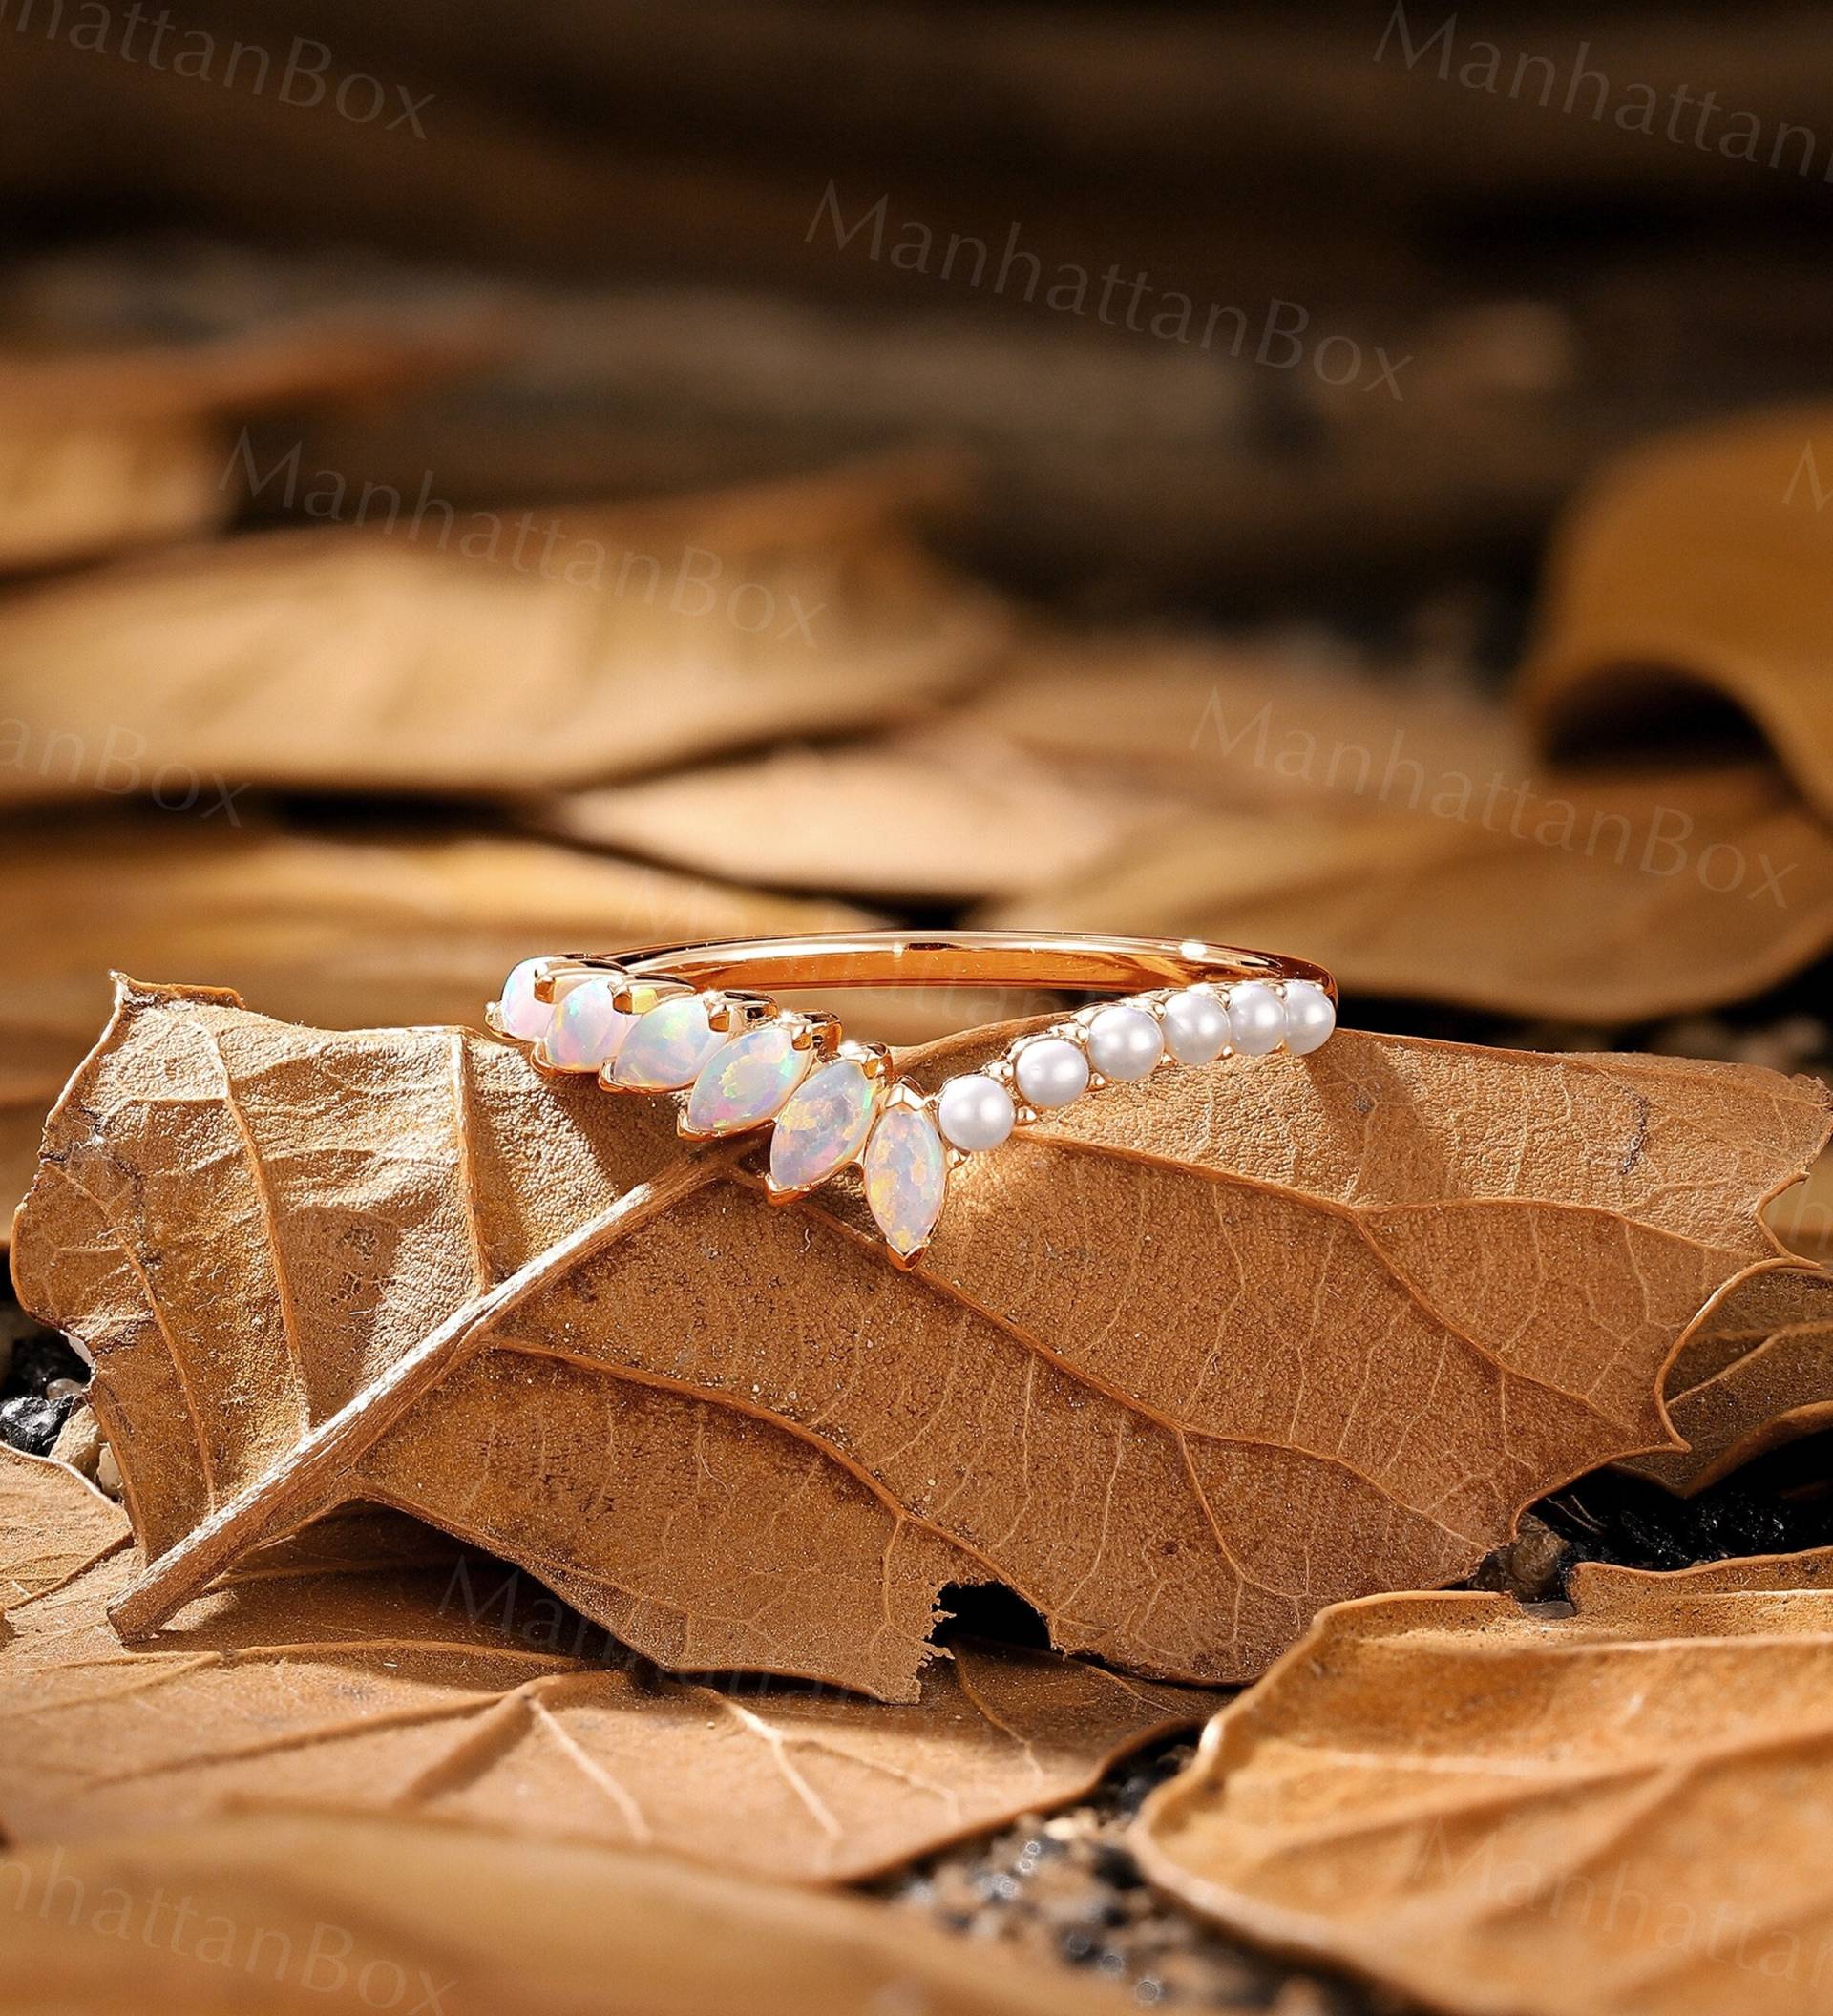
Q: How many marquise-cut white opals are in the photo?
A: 6